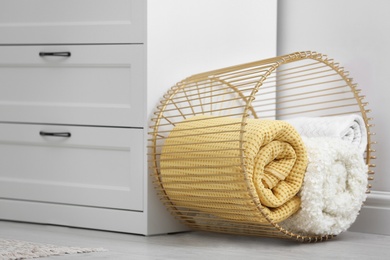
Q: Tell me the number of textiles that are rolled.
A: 3